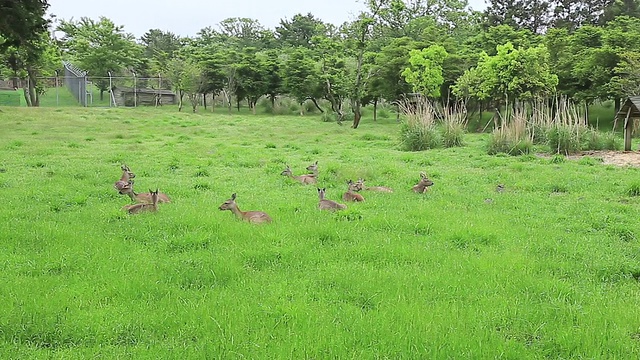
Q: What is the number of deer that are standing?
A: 0